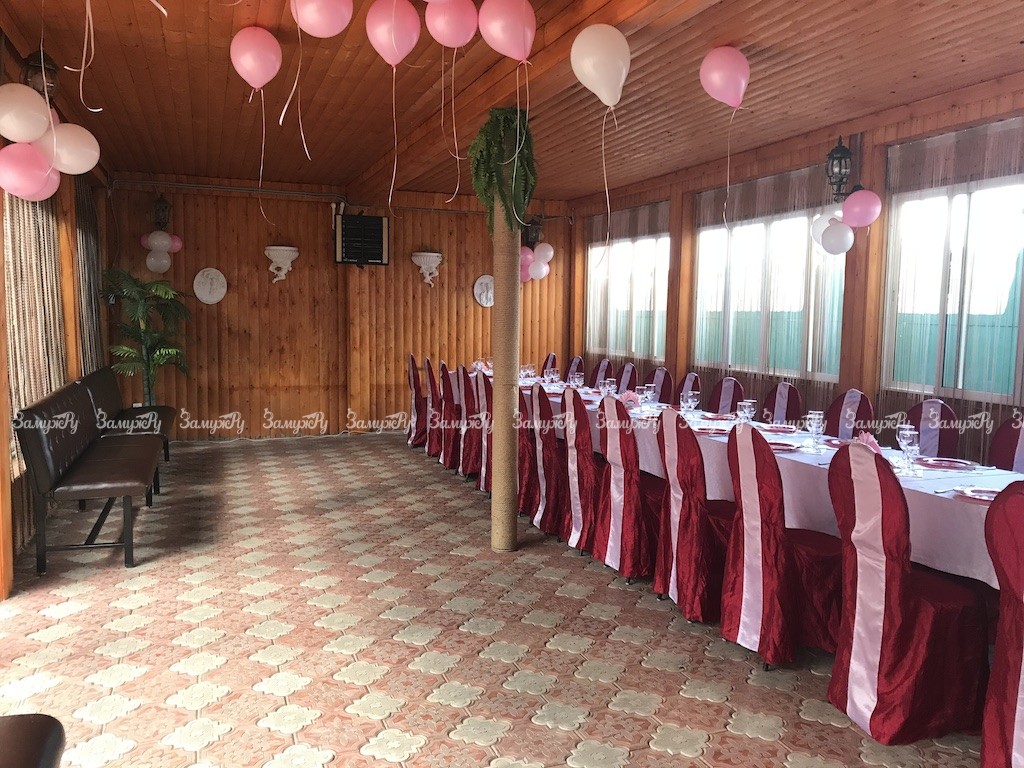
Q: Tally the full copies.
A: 12